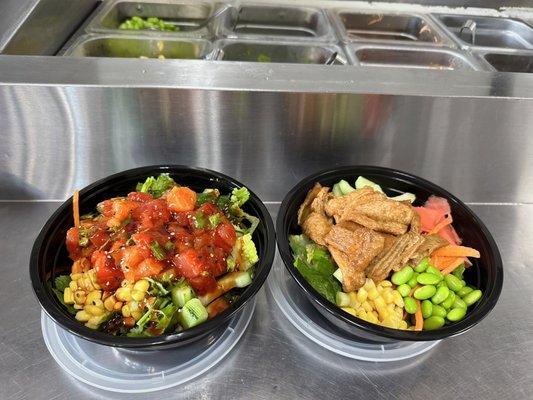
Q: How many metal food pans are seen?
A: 8